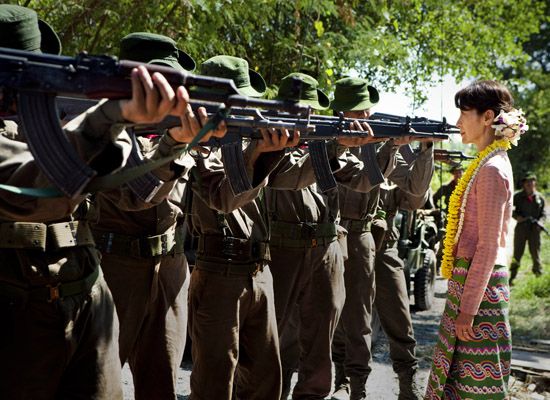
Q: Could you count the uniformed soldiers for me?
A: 8